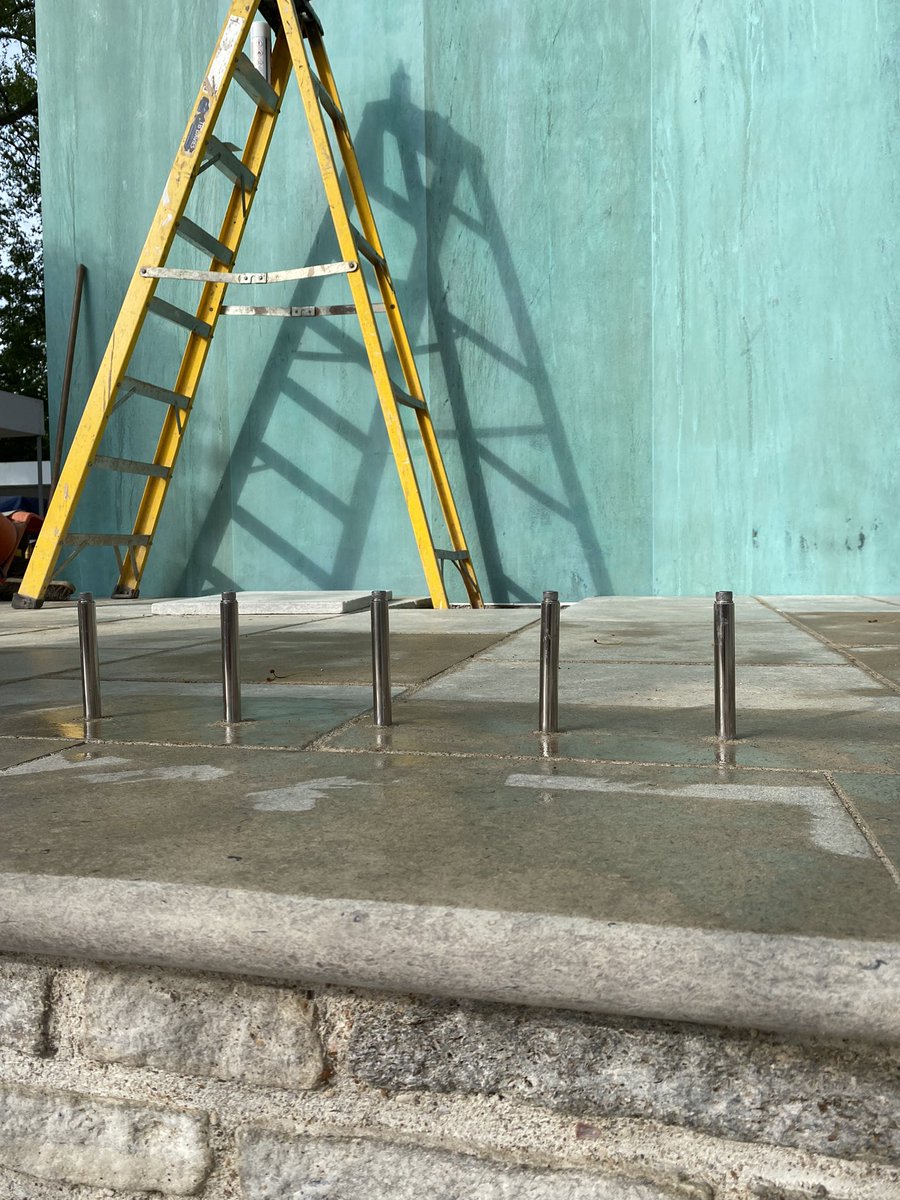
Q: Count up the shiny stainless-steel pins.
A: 5